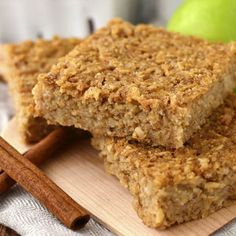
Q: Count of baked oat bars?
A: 3